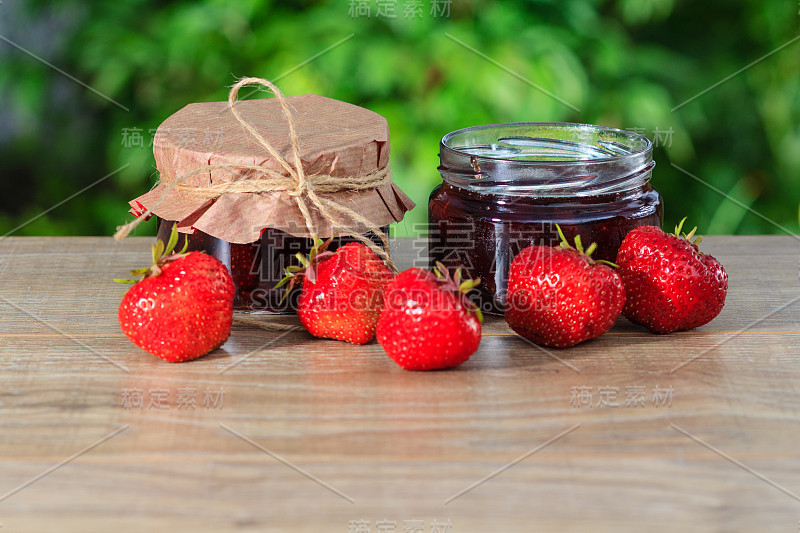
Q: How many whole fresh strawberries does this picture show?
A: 5